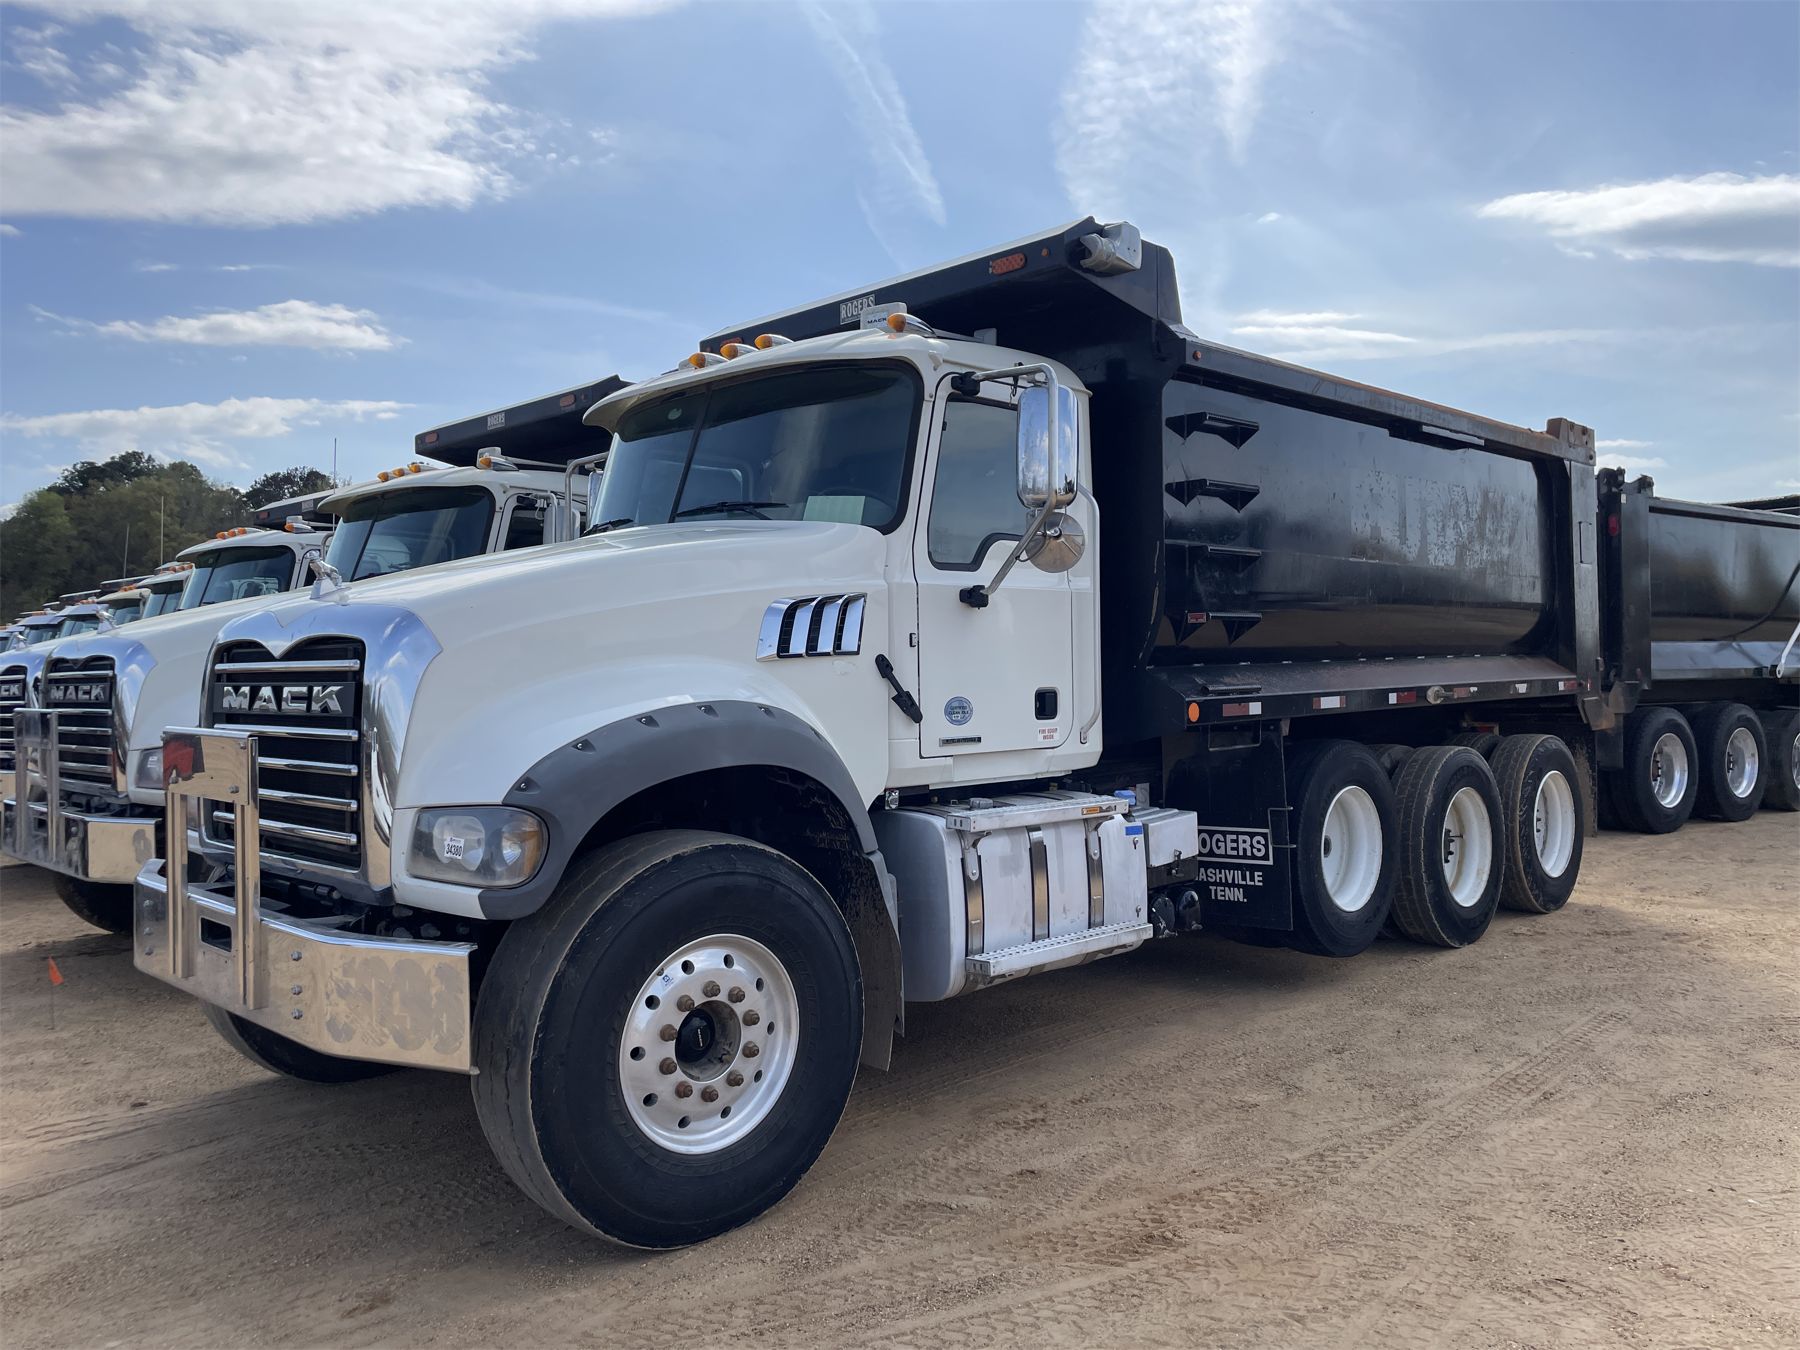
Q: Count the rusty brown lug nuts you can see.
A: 10